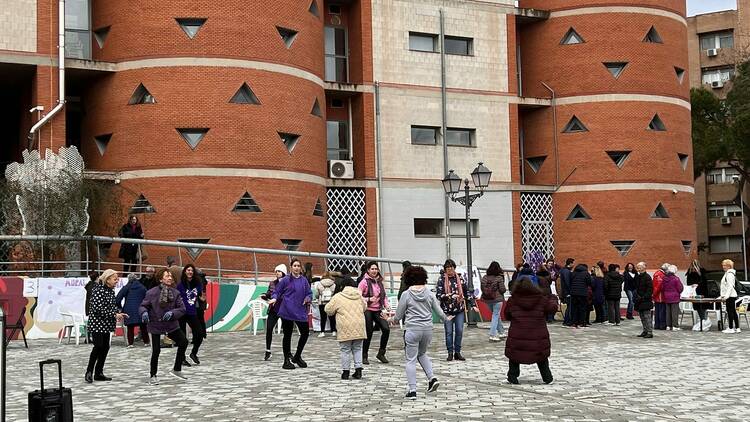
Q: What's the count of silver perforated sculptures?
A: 1